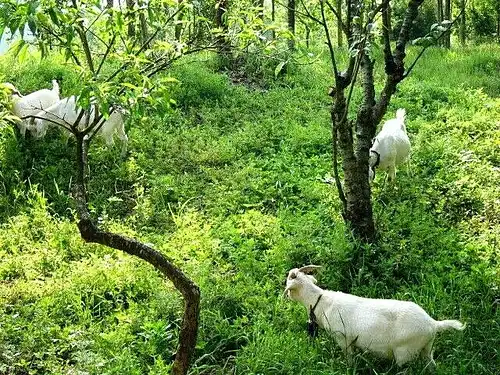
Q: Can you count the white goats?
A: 4